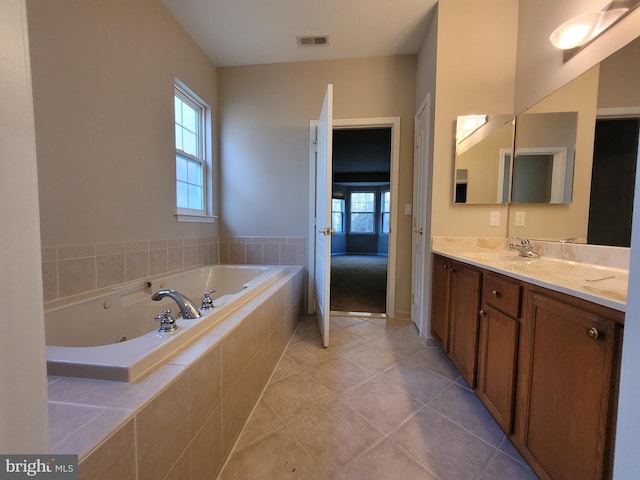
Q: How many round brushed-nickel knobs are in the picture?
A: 5